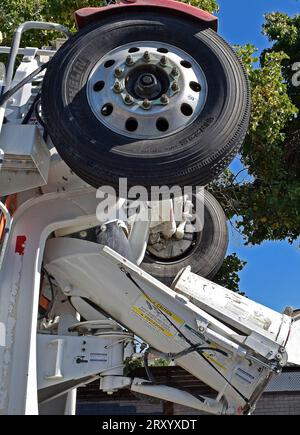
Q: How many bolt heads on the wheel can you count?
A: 10